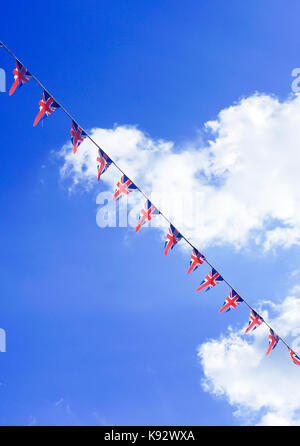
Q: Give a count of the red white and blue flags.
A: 13